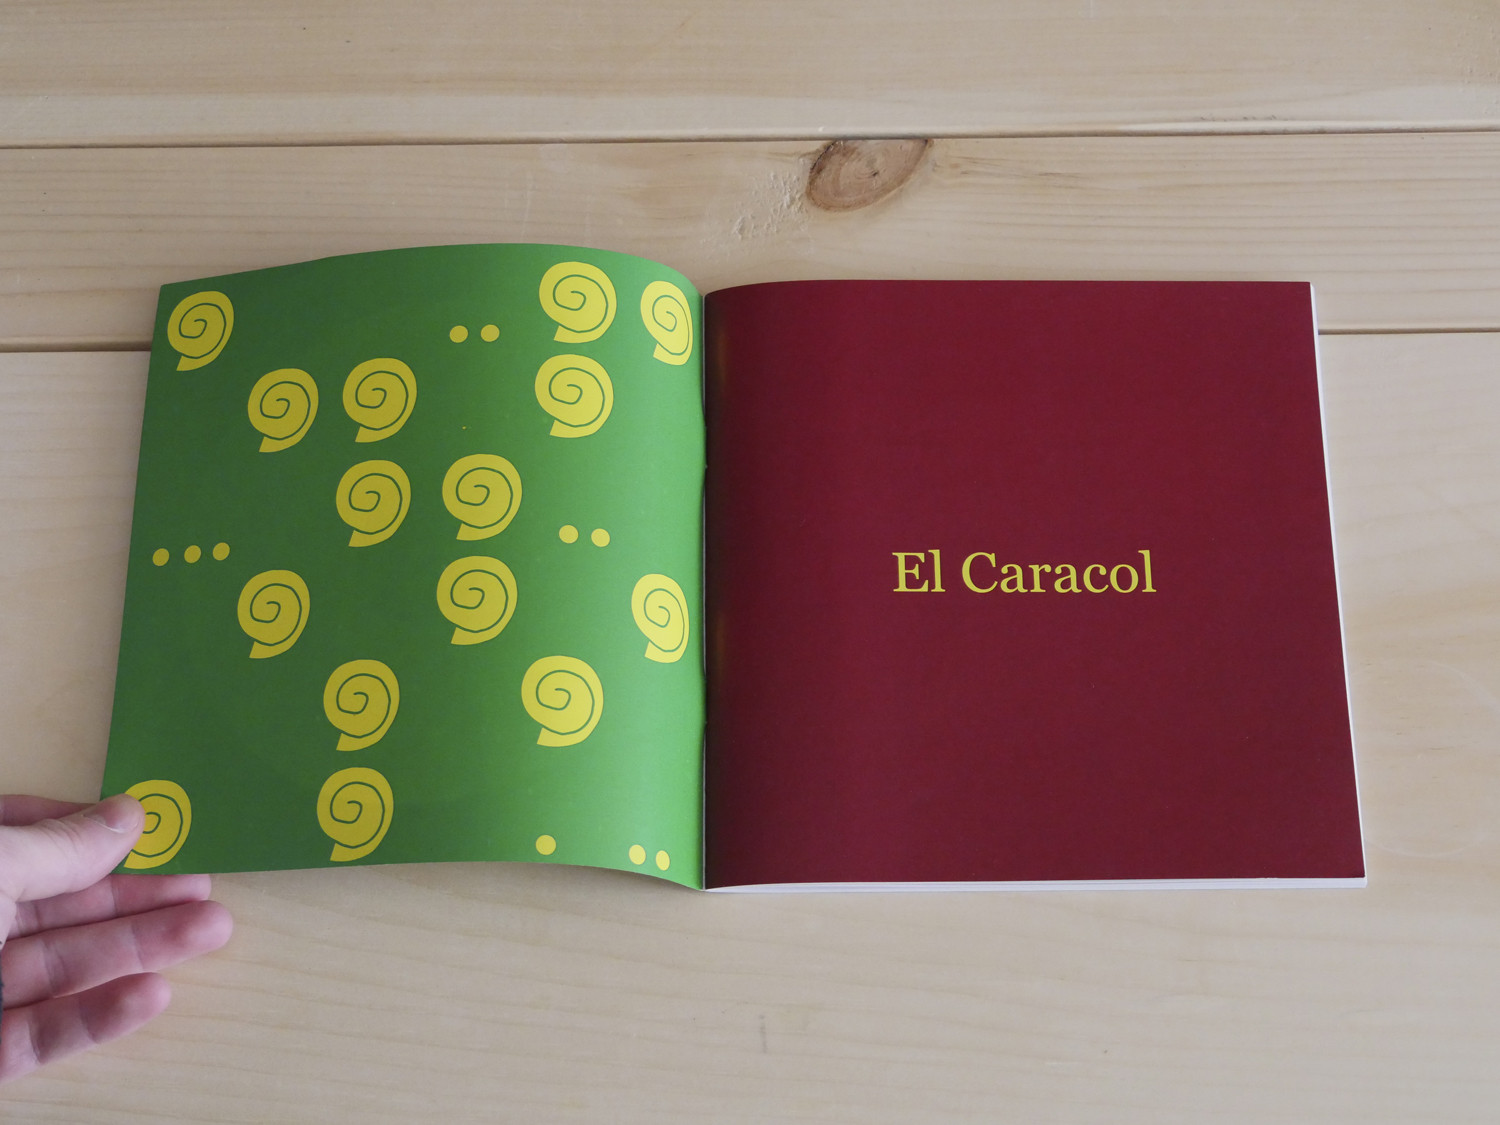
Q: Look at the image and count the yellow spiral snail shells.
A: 15